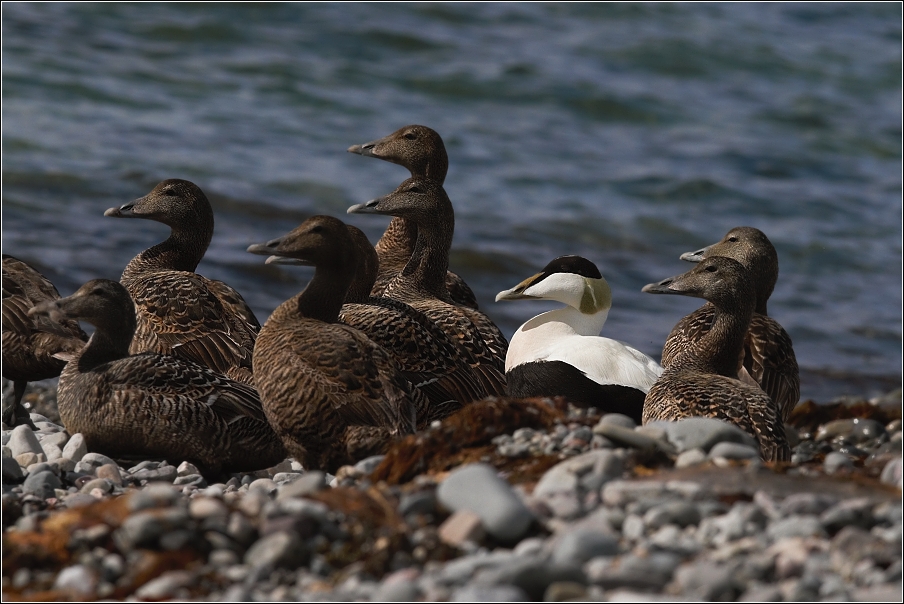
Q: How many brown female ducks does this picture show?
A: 9